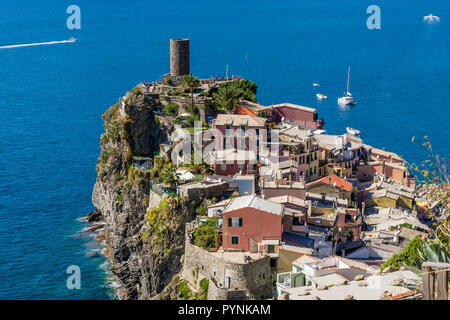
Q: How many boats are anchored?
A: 4